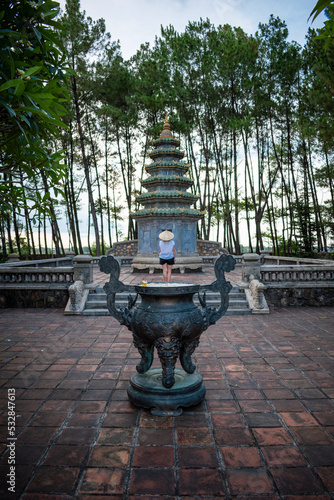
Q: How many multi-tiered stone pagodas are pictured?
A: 1